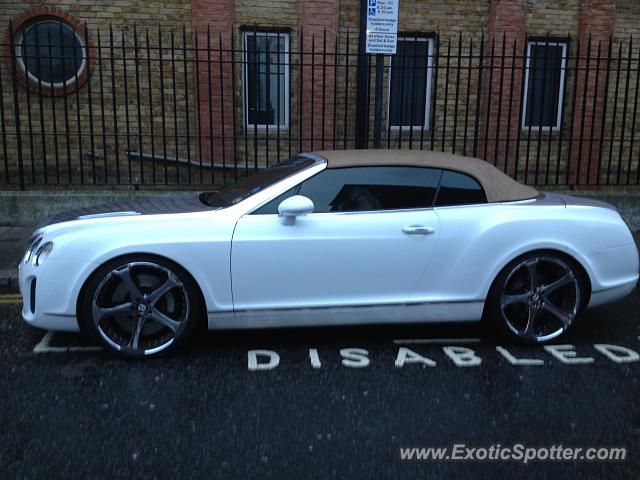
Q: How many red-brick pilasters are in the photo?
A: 4